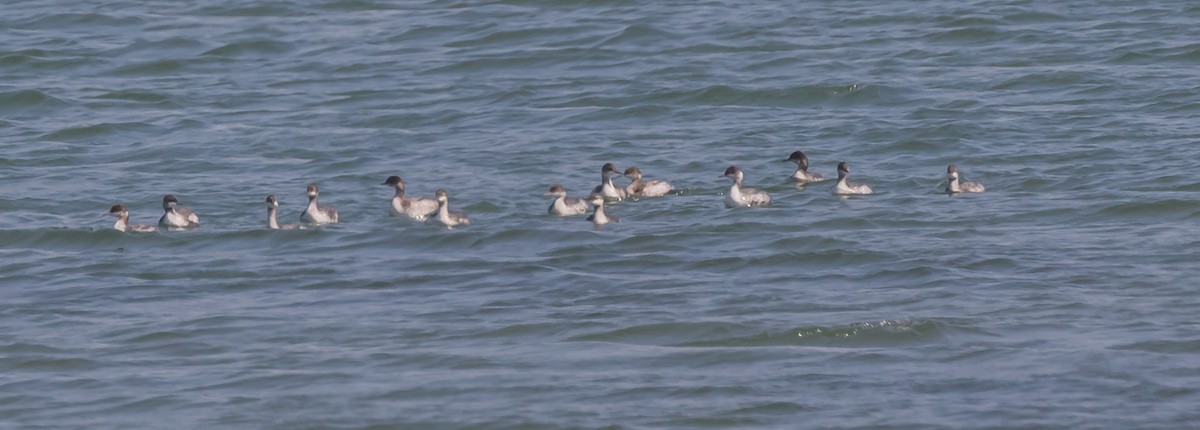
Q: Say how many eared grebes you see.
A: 14